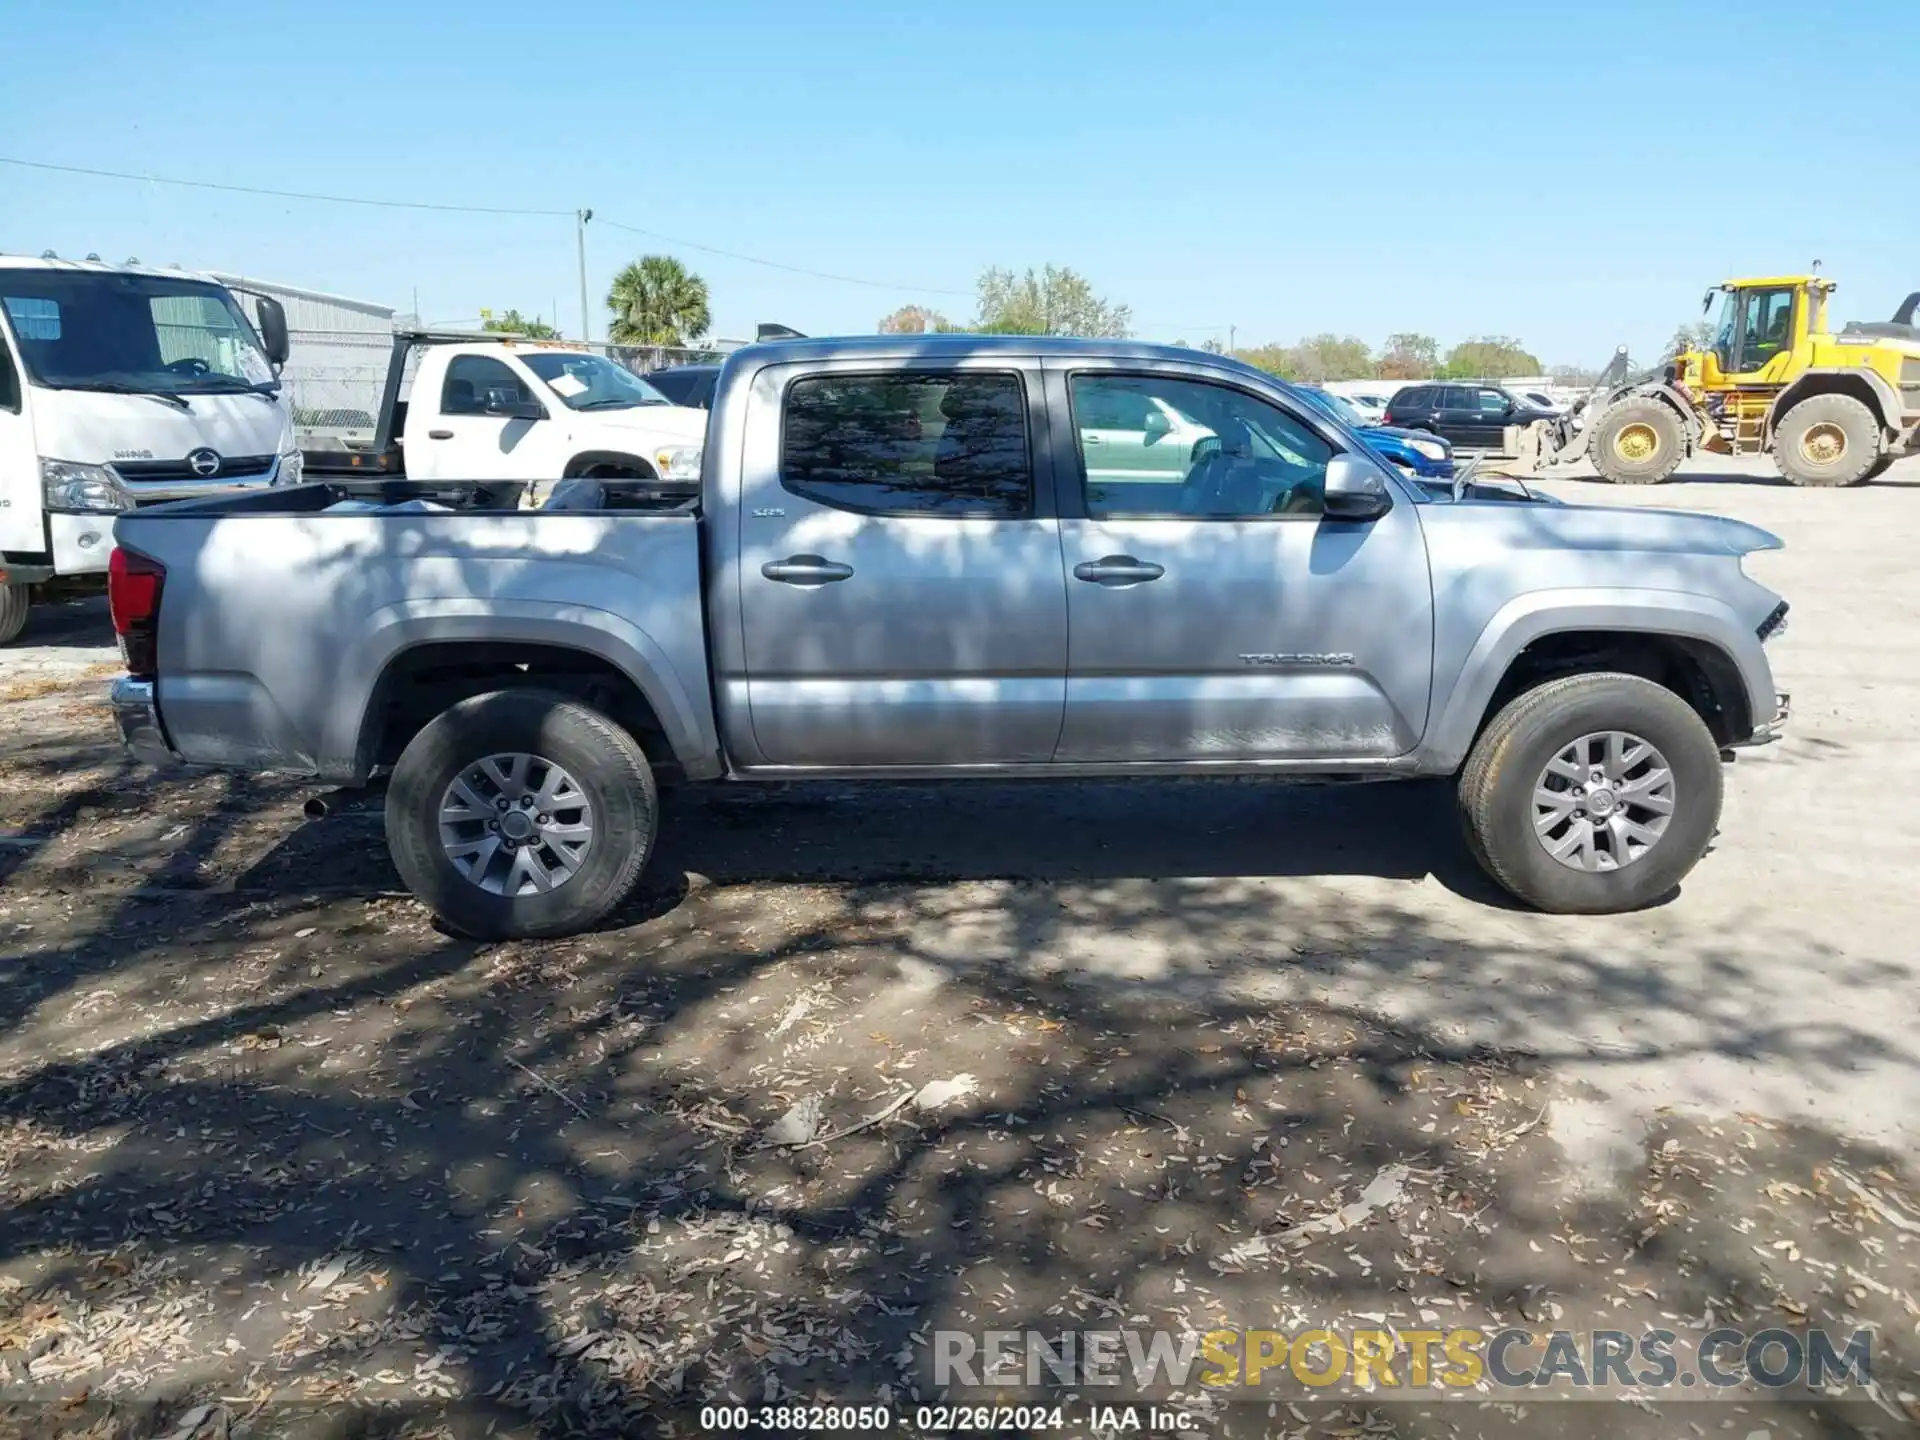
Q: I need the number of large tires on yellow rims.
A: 2